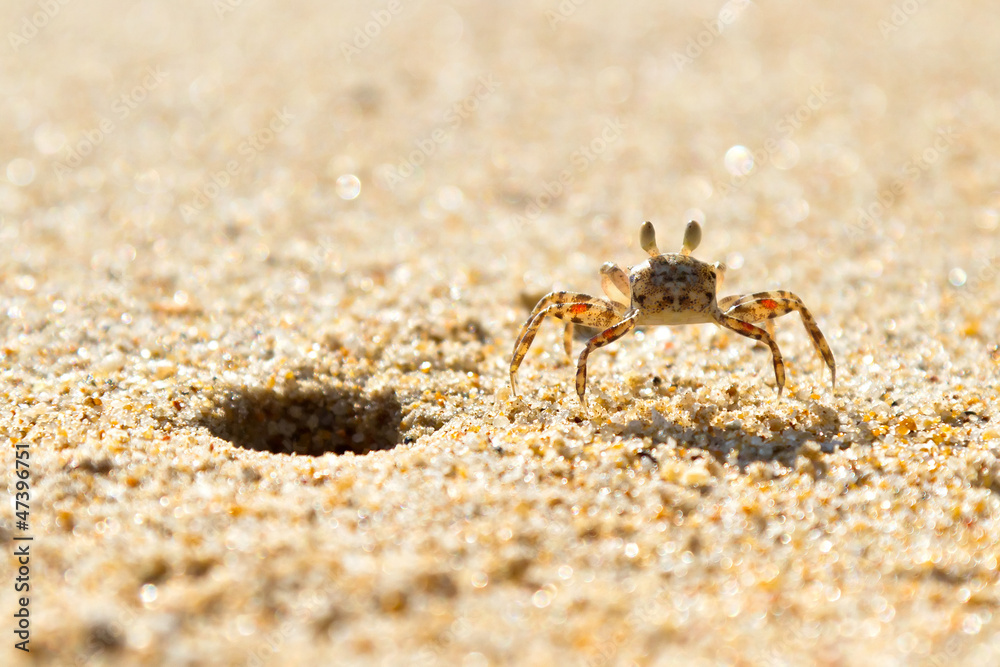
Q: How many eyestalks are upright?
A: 2